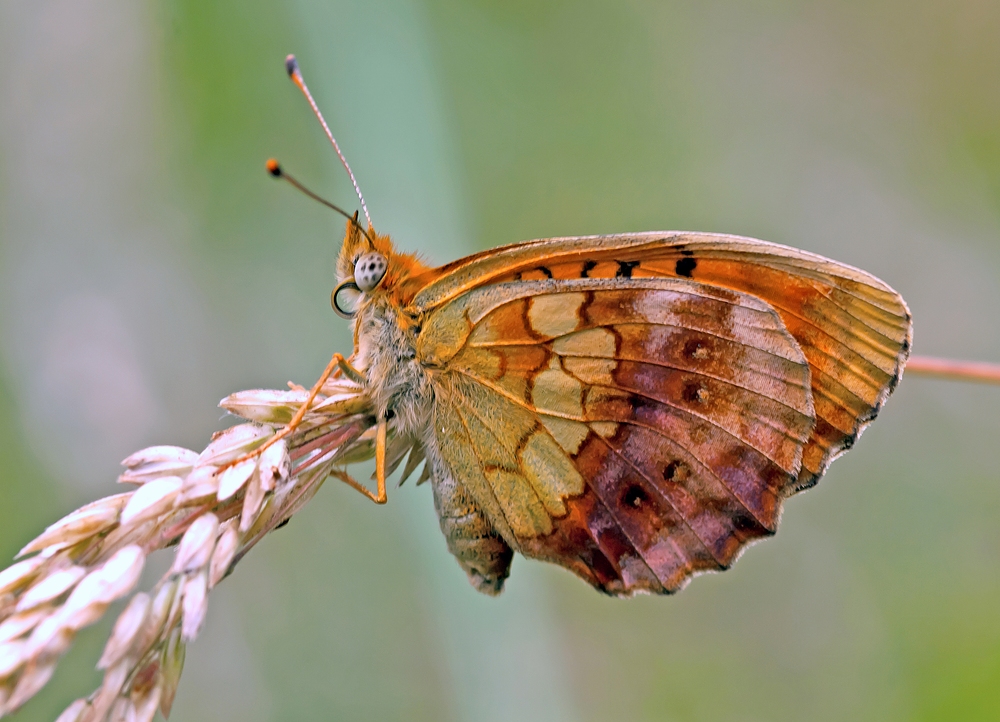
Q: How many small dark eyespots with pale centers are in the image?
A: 4